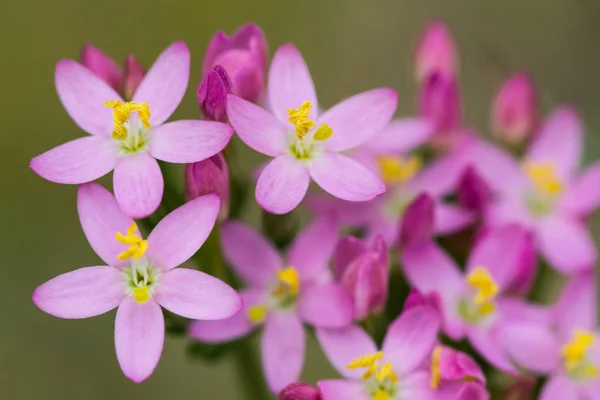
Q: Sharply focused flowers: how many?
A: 3